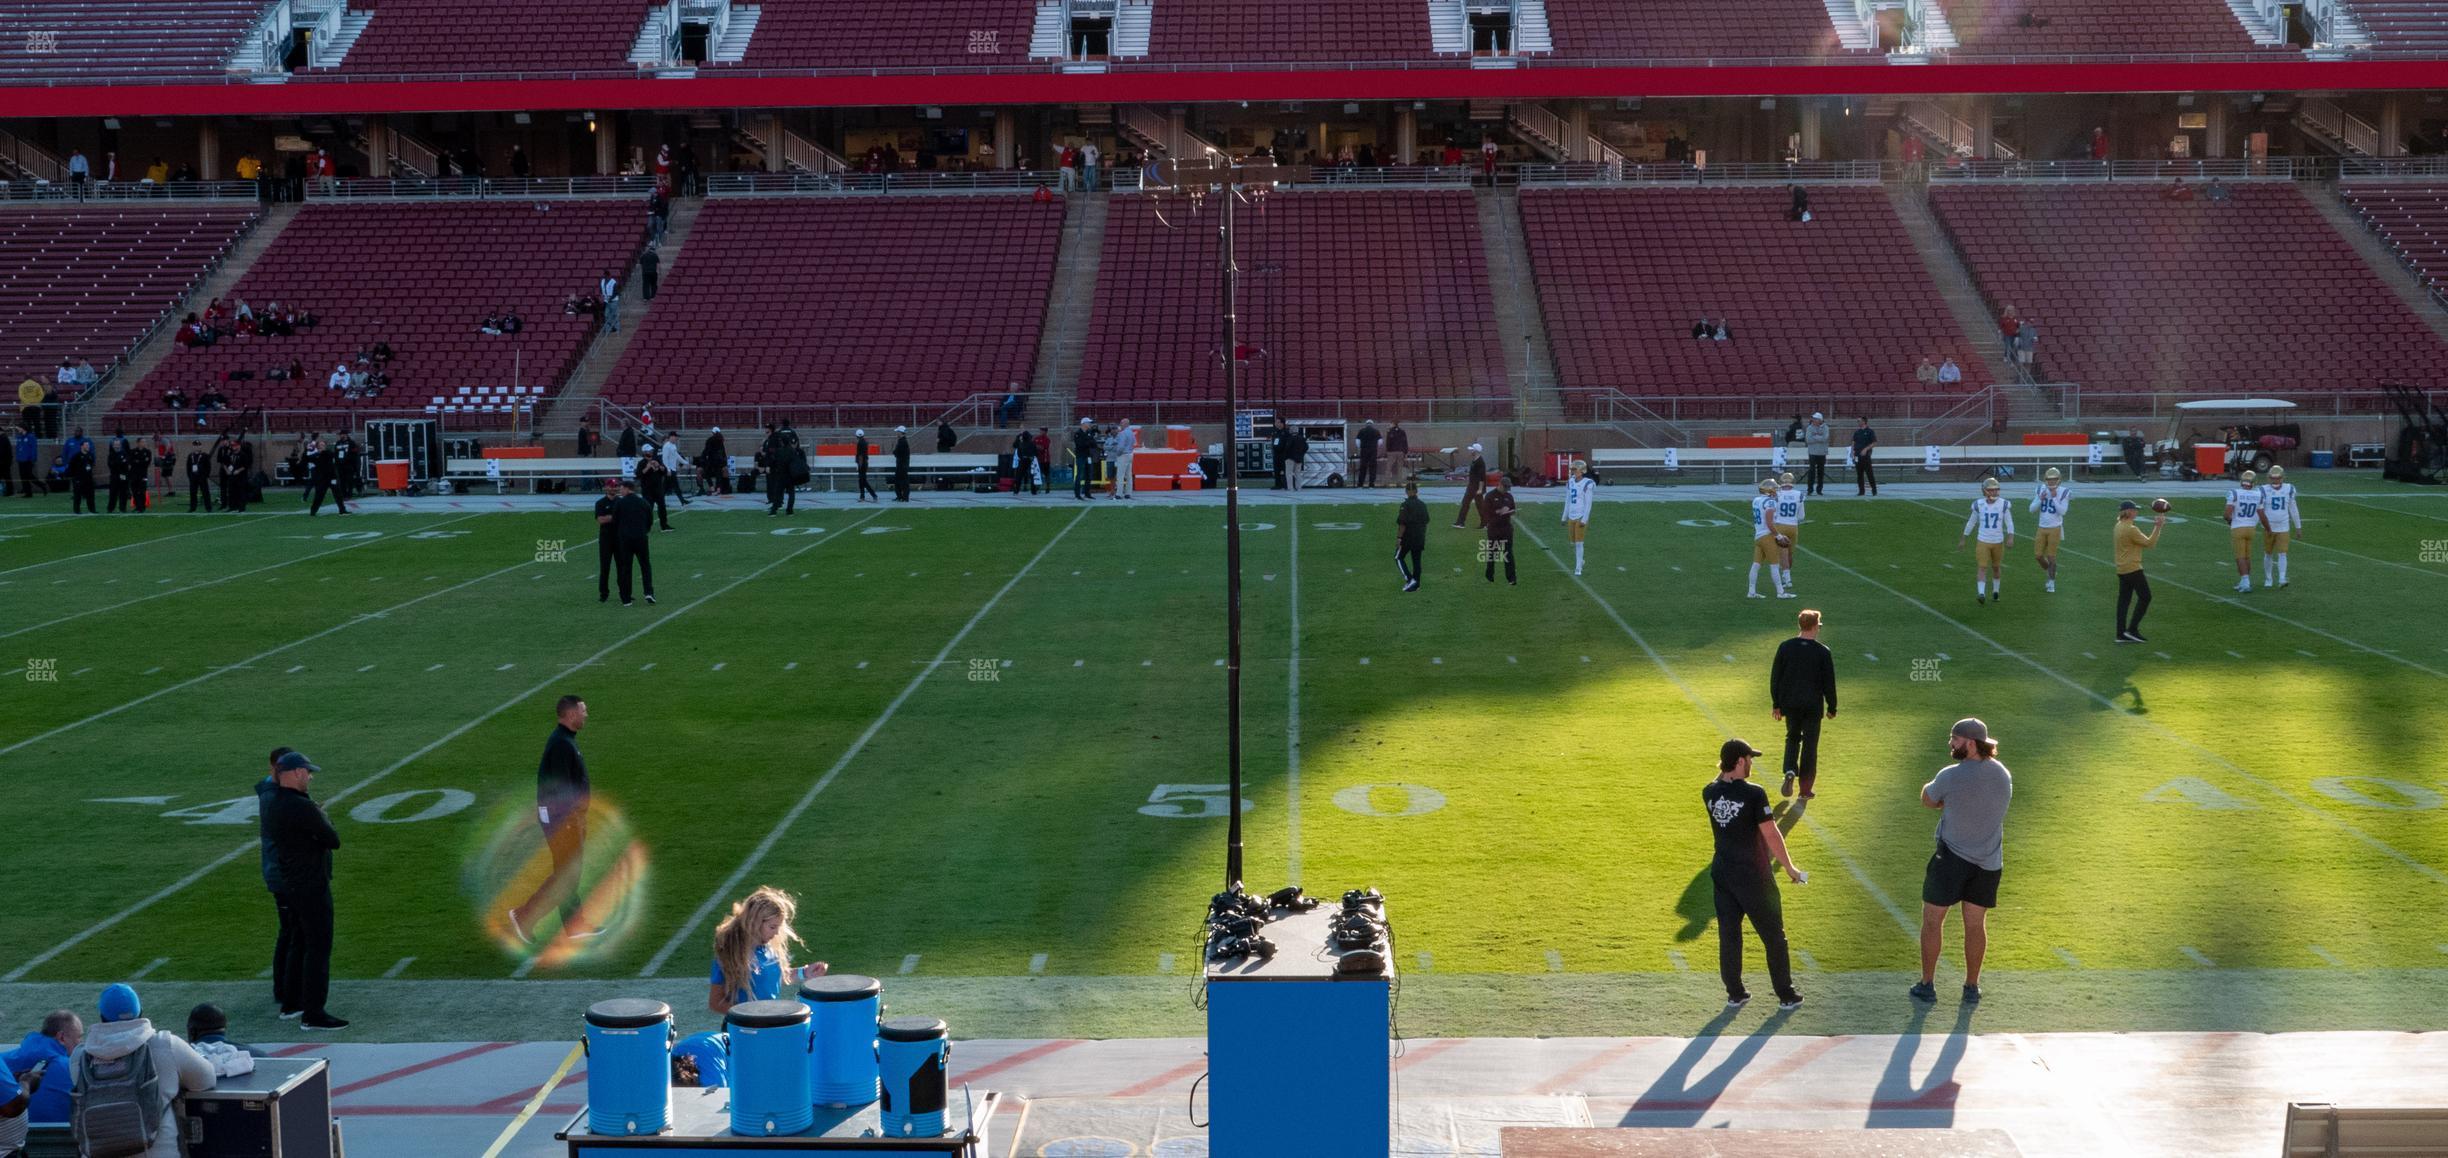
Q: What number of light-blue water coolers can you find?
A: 4